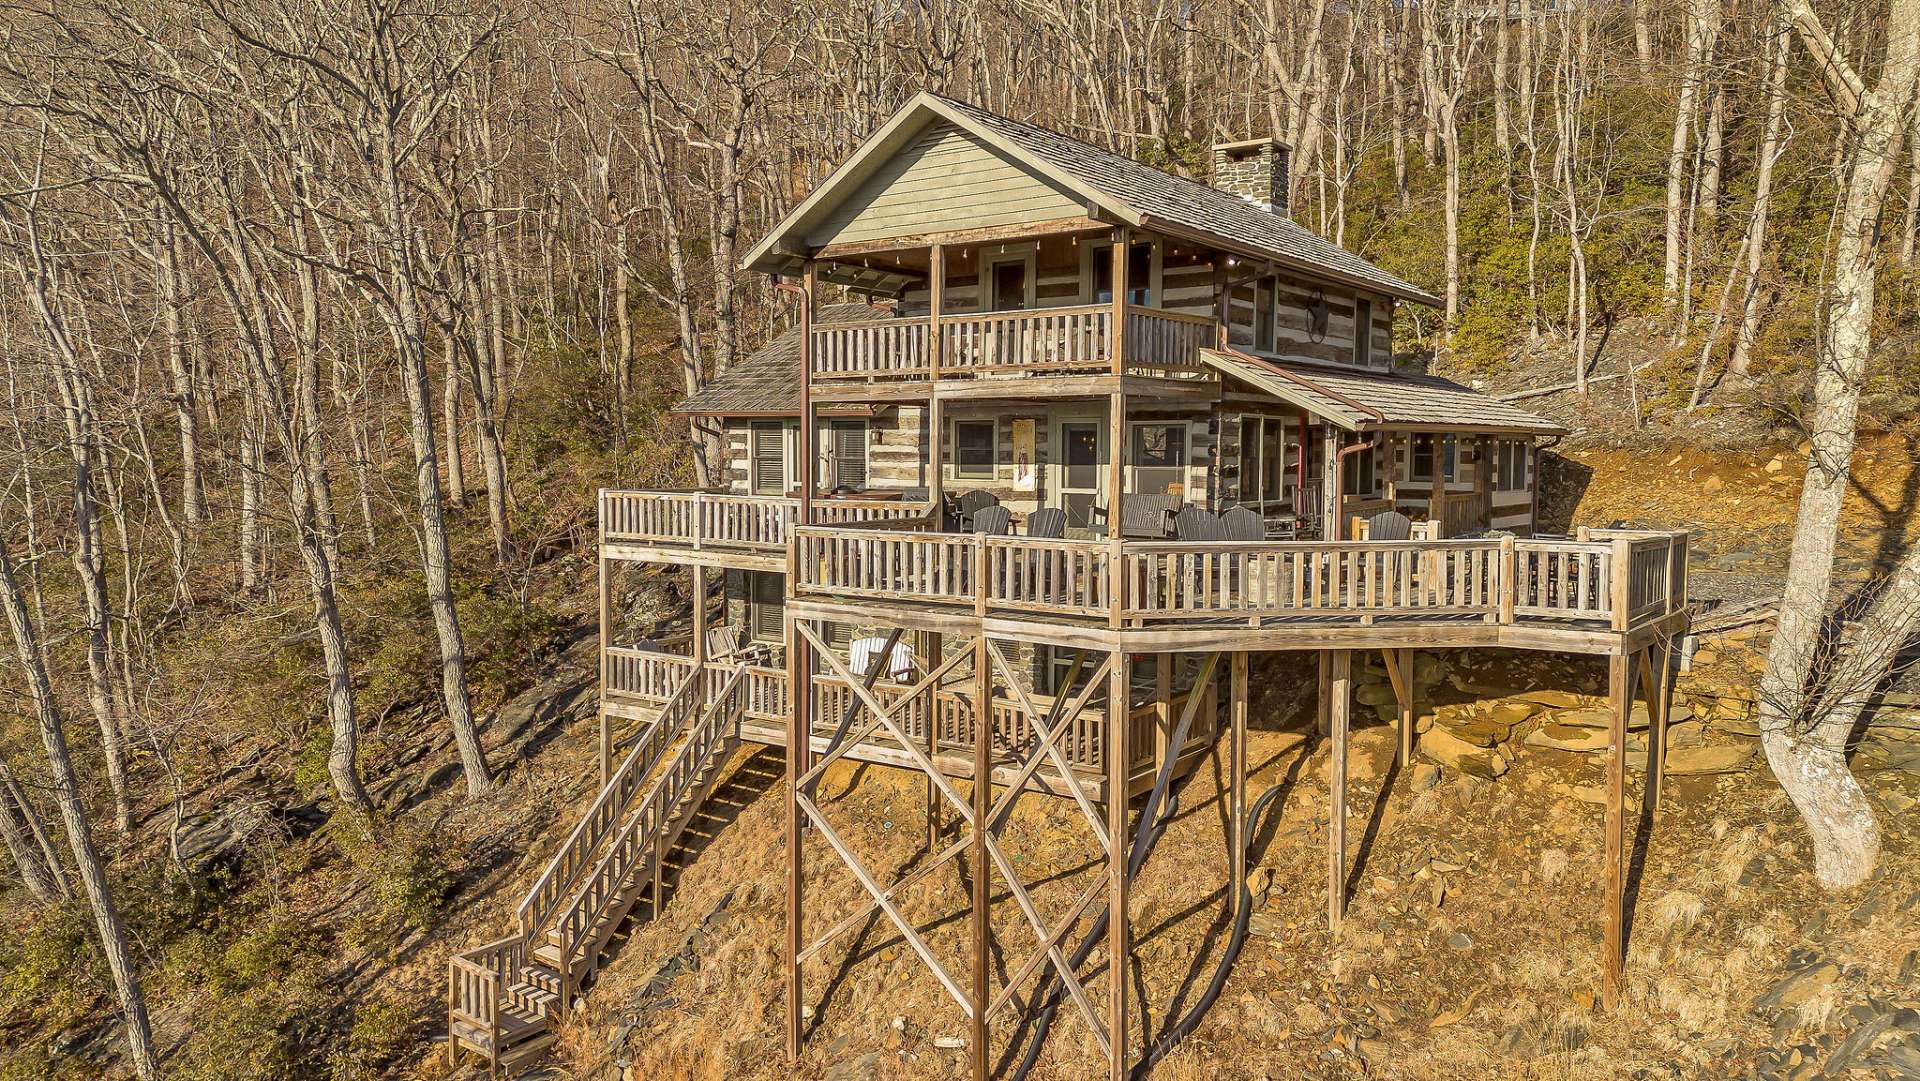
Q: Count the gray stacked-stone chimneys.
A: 1